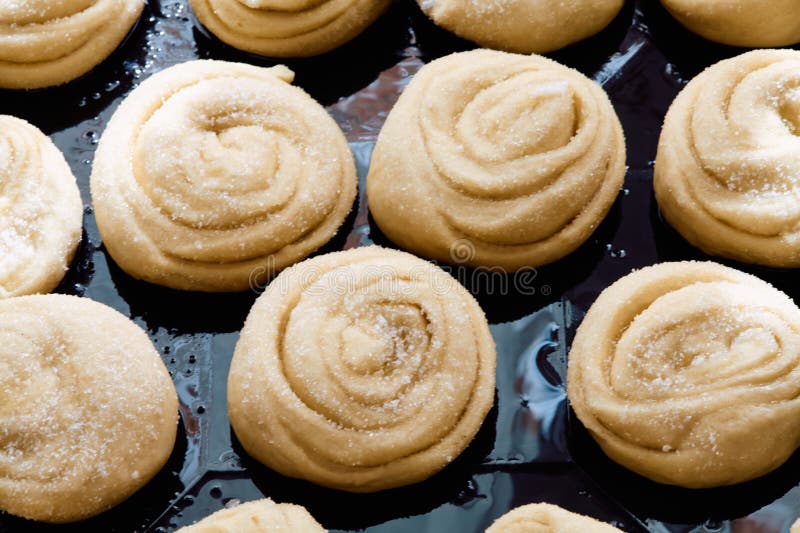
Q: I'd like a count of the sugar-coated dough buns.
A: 13